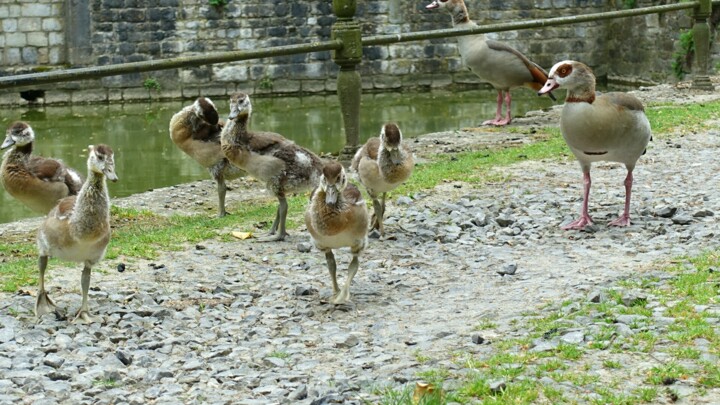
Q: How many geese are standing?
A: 8